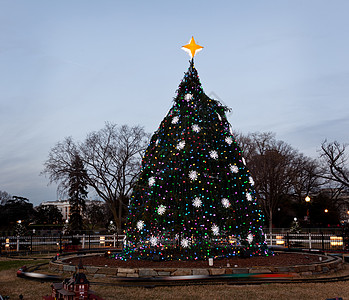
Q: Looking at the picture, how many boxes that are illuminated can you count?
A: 4